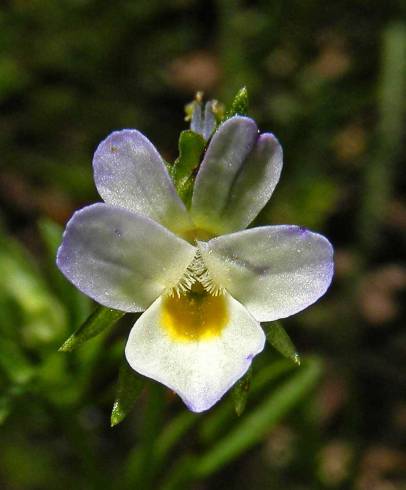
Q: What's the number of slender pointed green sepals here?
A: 5